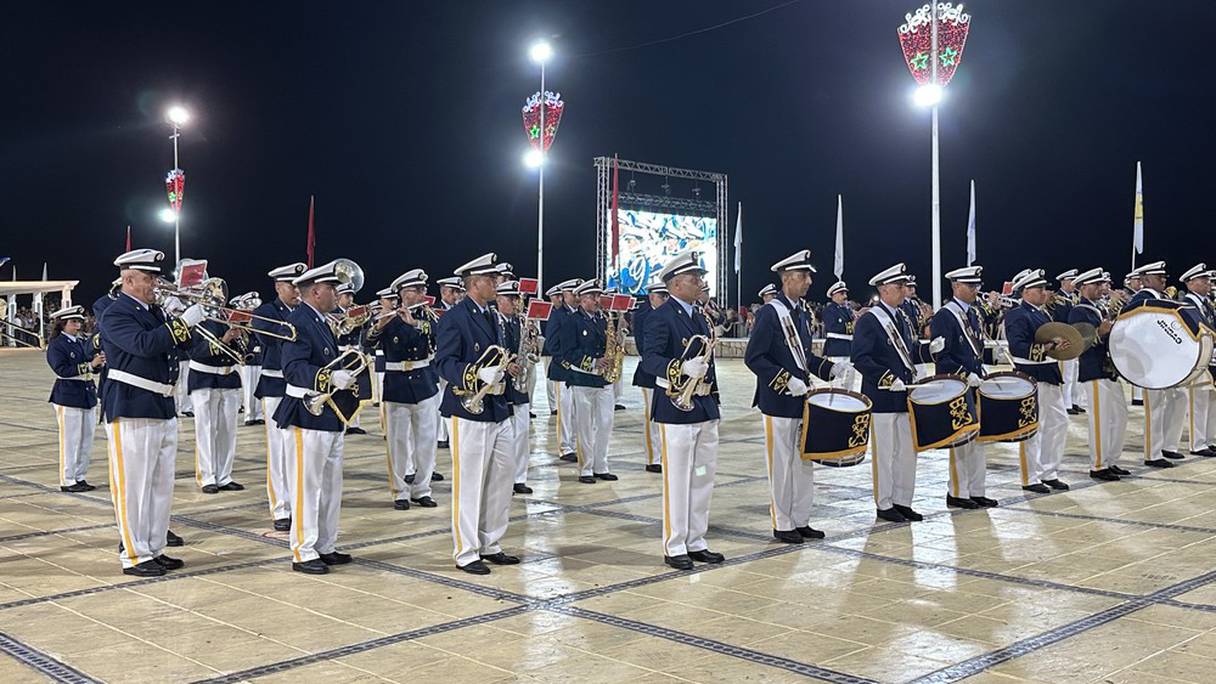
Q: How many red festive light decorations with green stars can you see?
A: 3